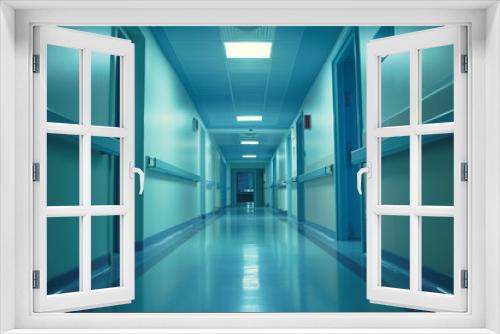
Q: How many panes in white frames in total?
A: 12